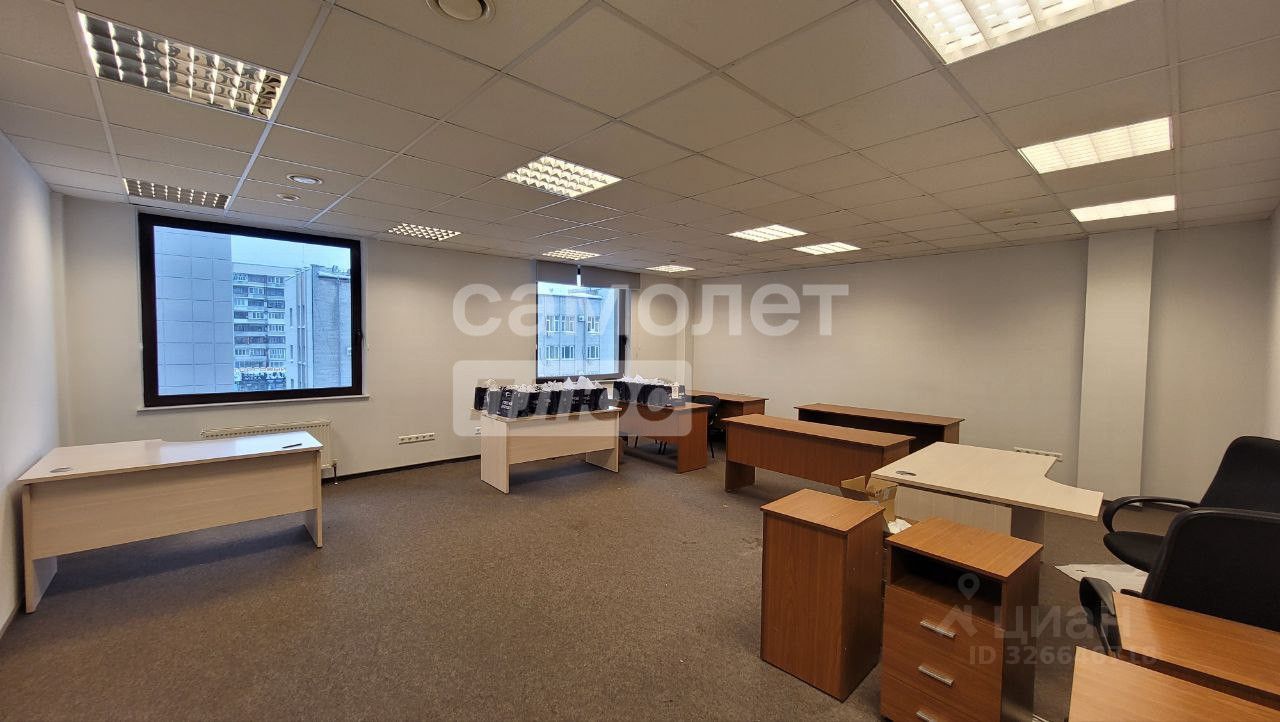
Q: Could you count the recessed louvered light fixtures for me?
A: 11